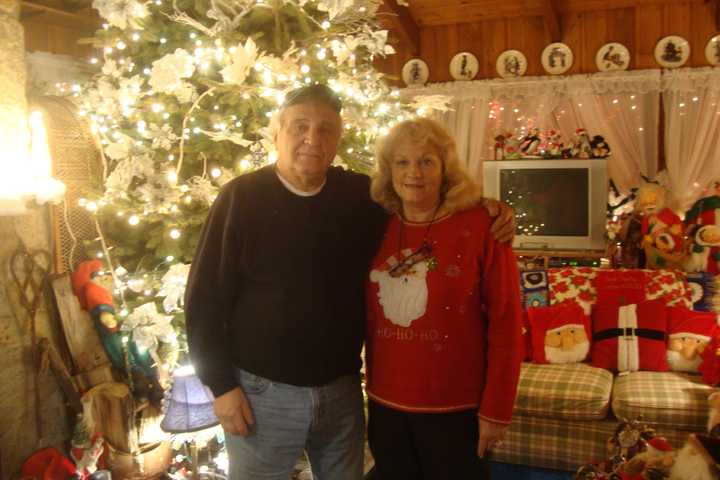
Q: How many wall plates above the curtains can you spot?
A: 7